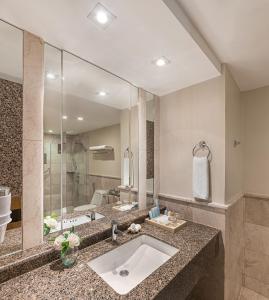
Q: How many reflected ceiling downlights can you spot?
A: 5